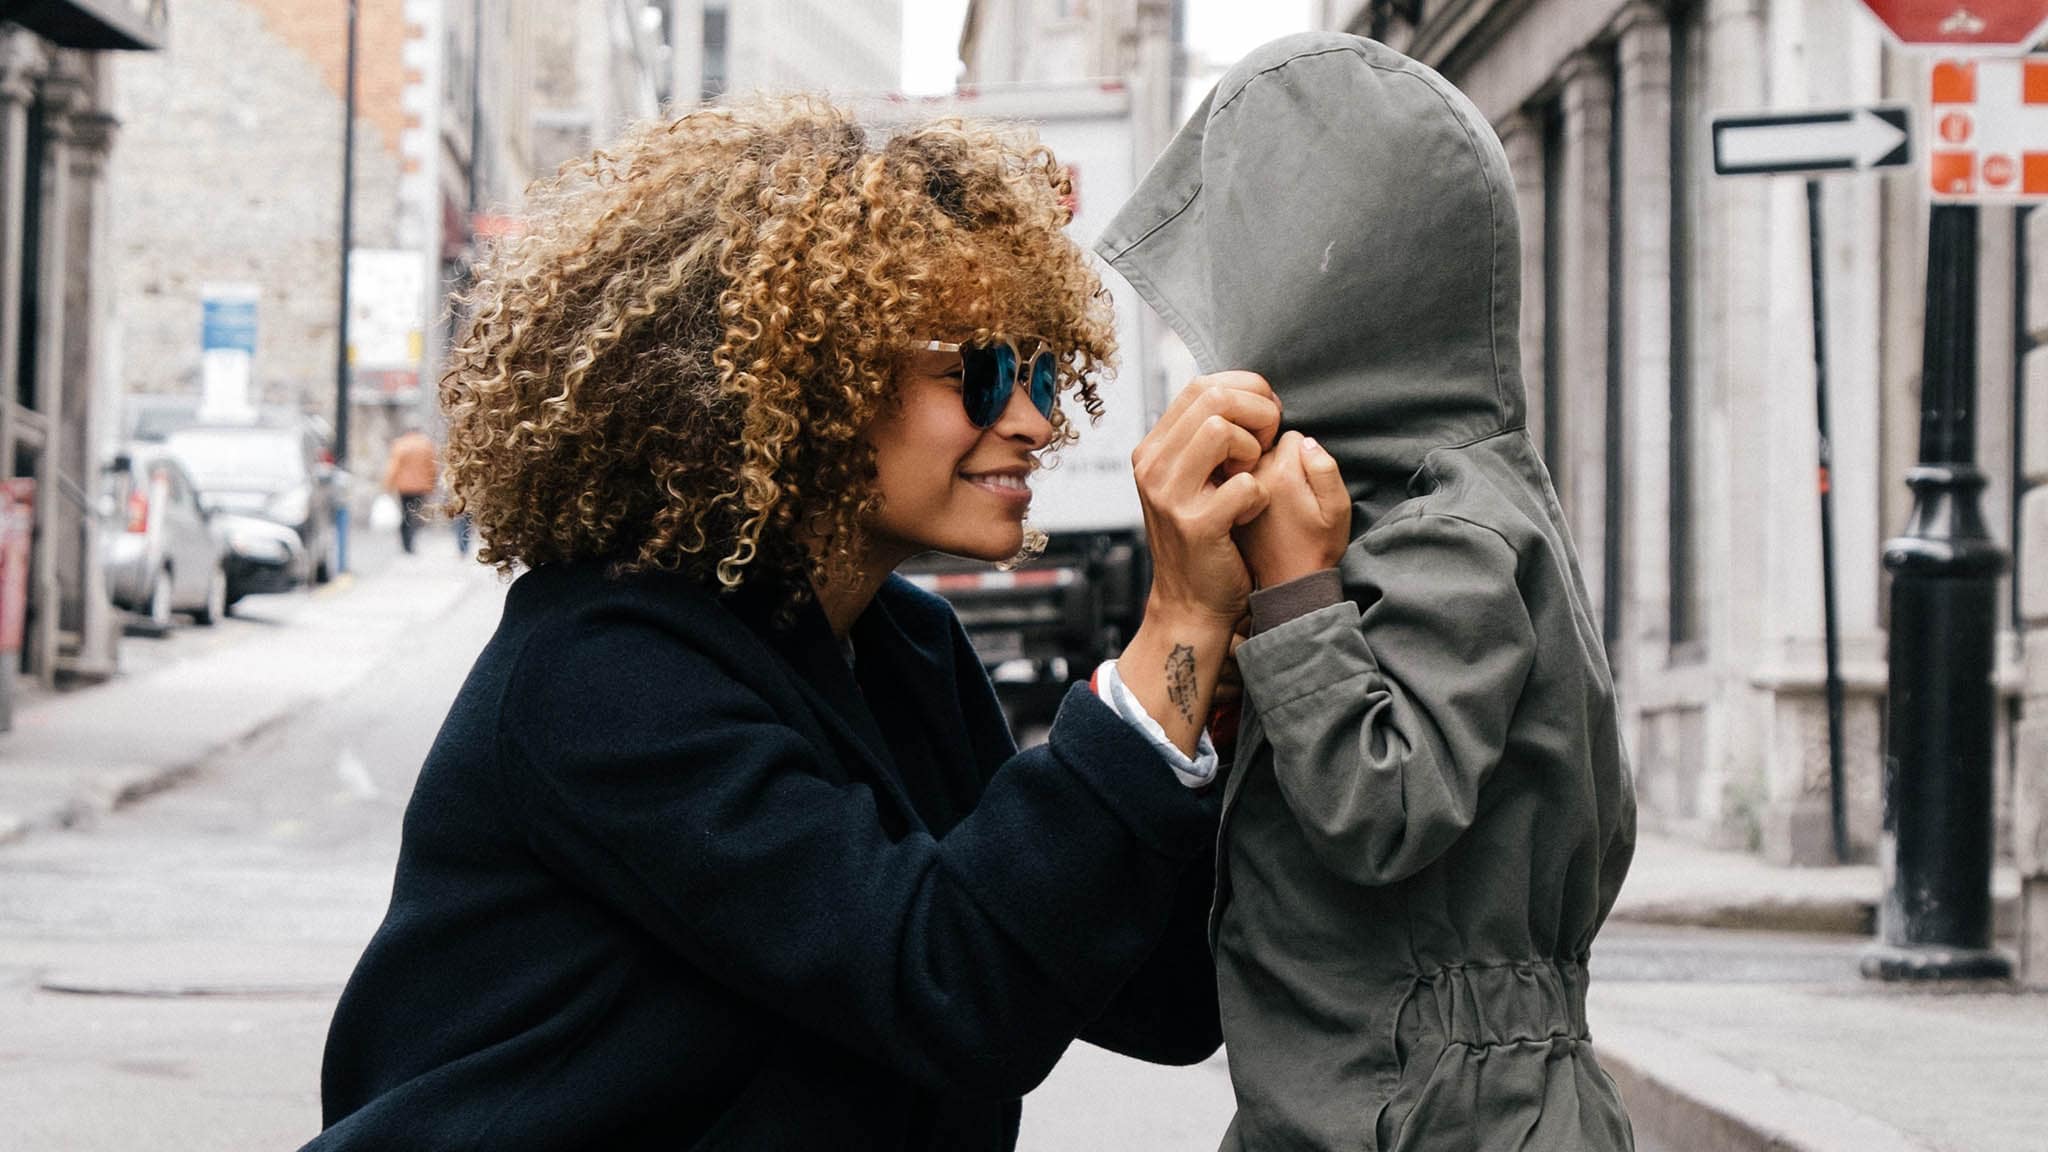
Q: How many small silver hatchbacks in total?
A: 1